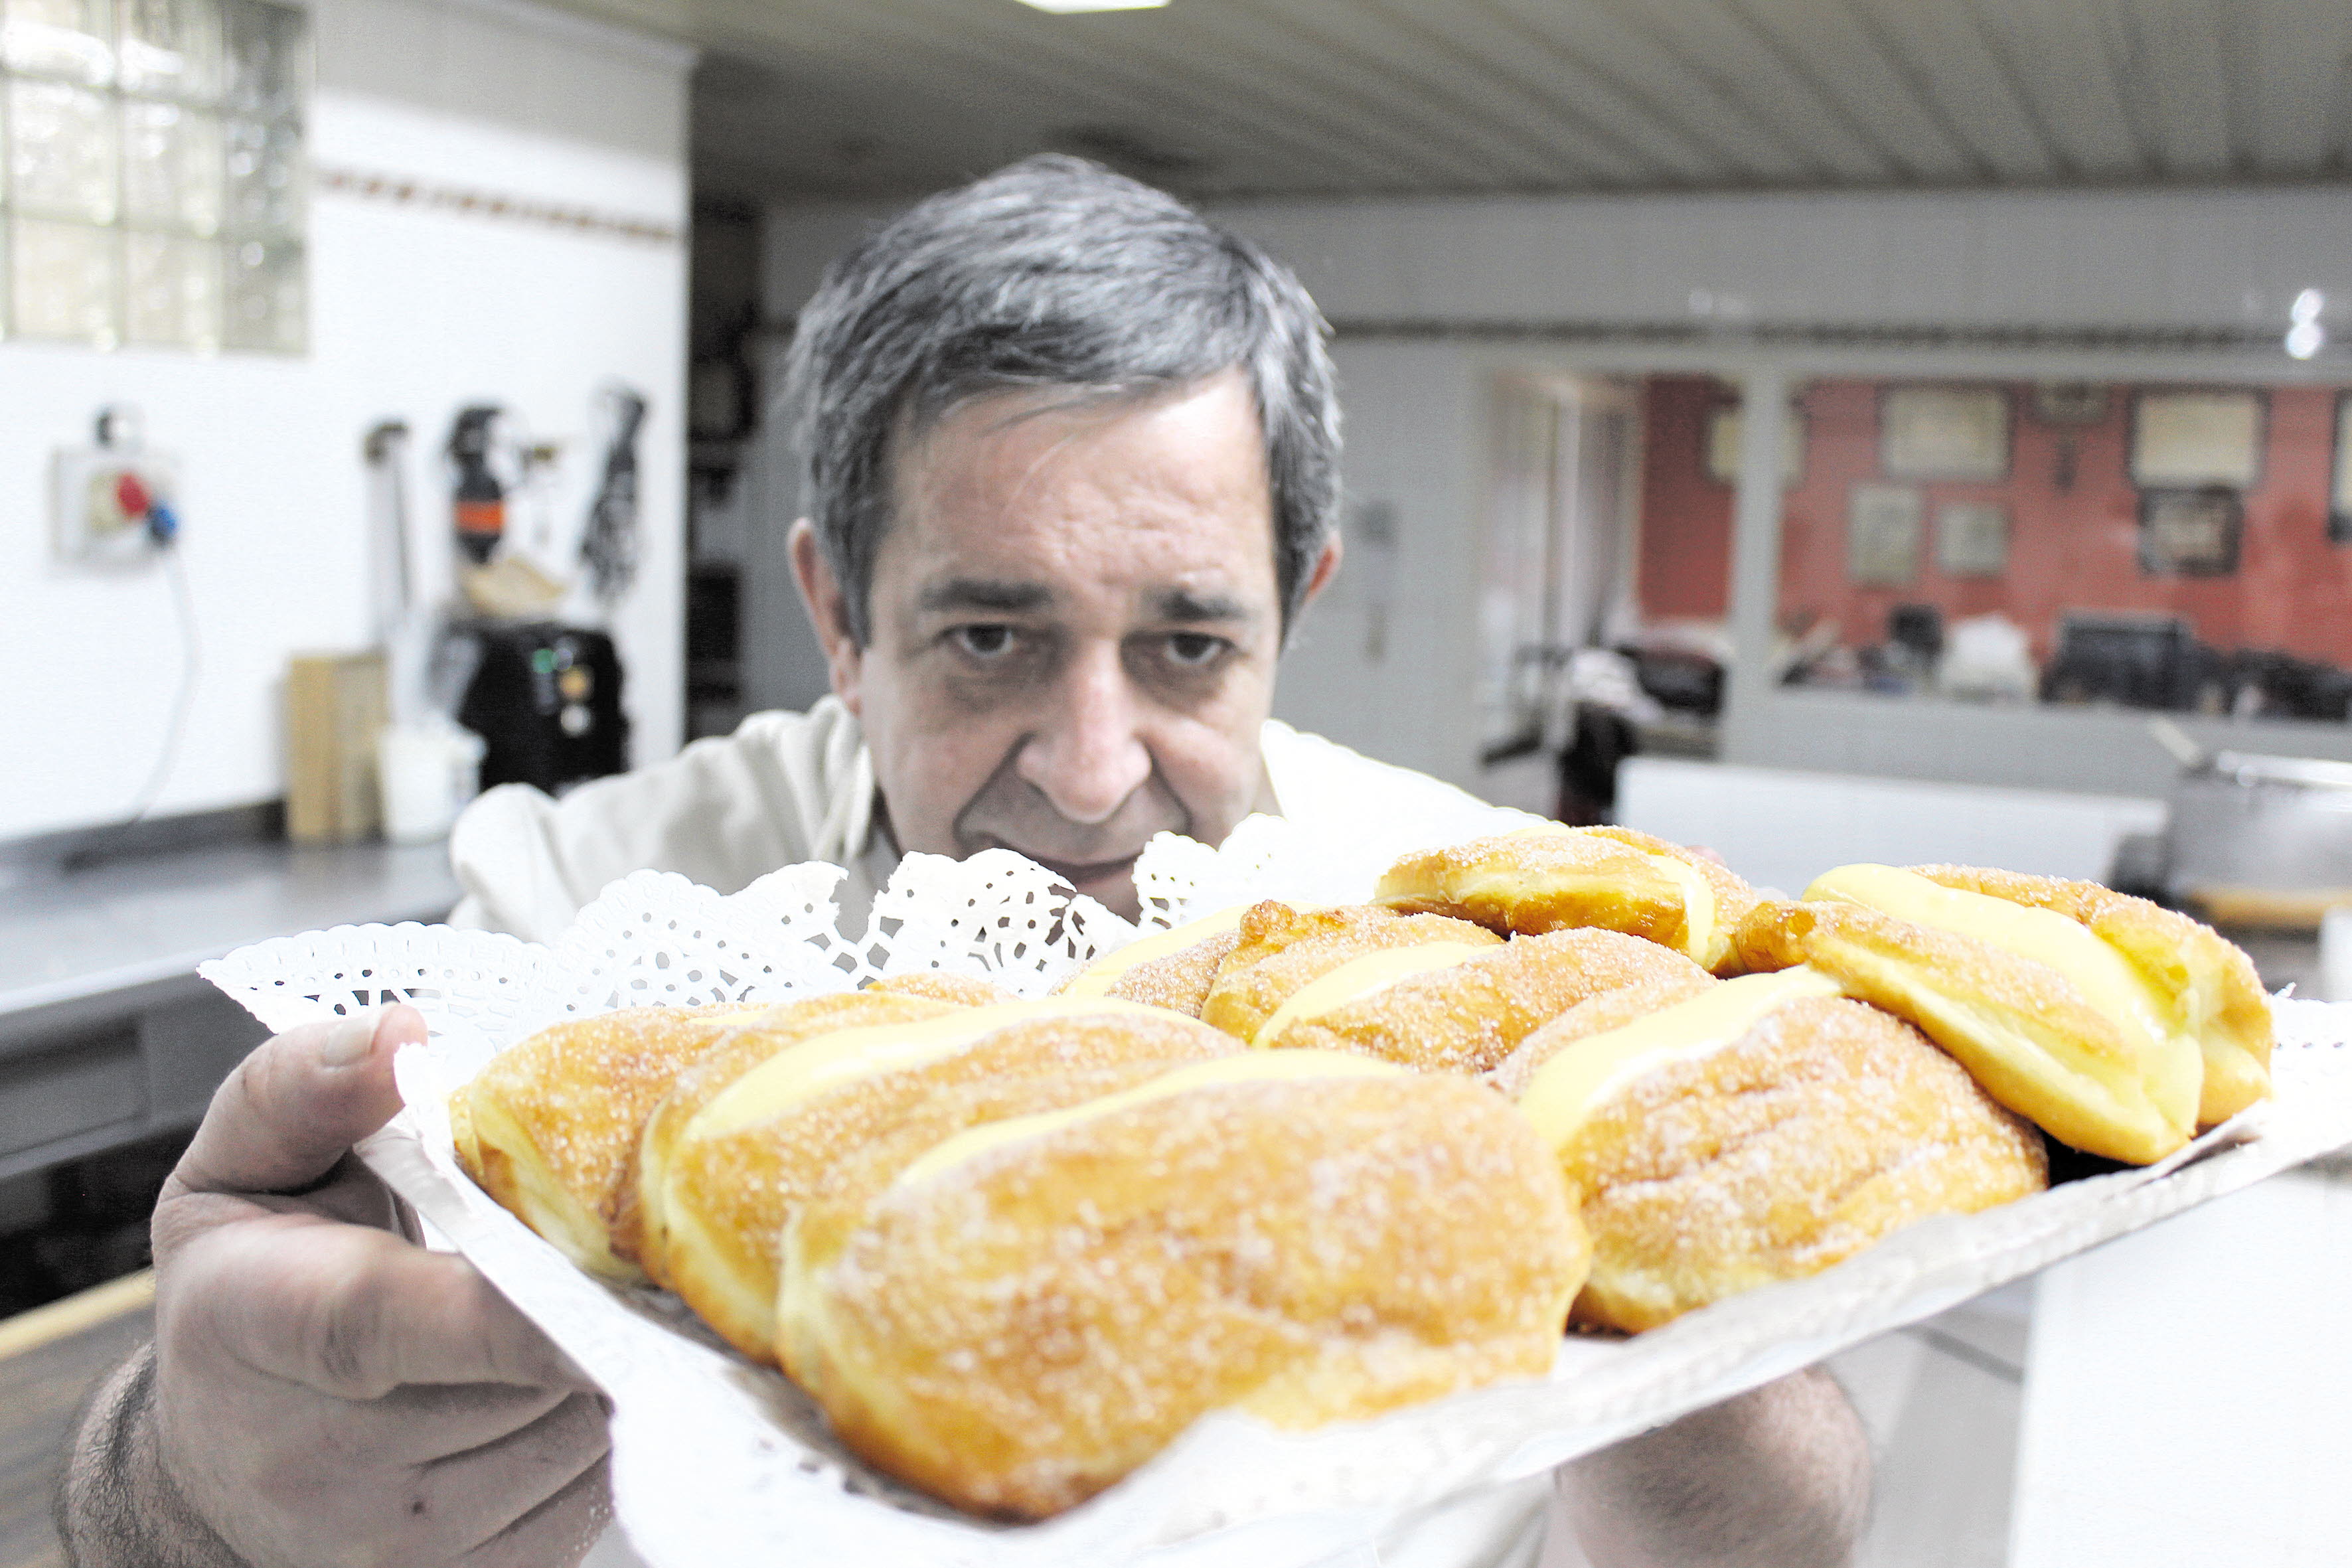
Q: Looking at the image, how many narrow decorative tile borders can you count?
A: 2